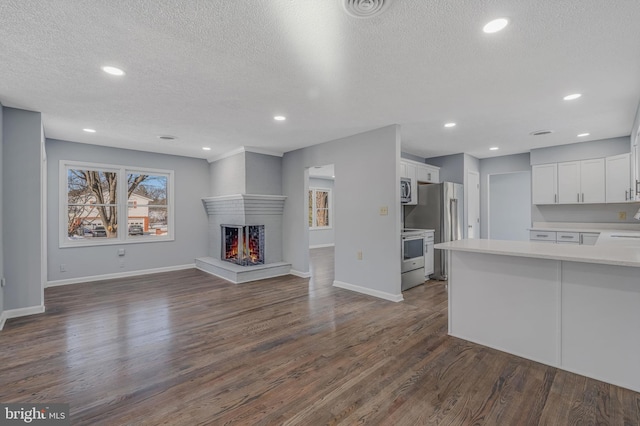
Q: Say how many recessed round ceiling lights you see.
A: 9